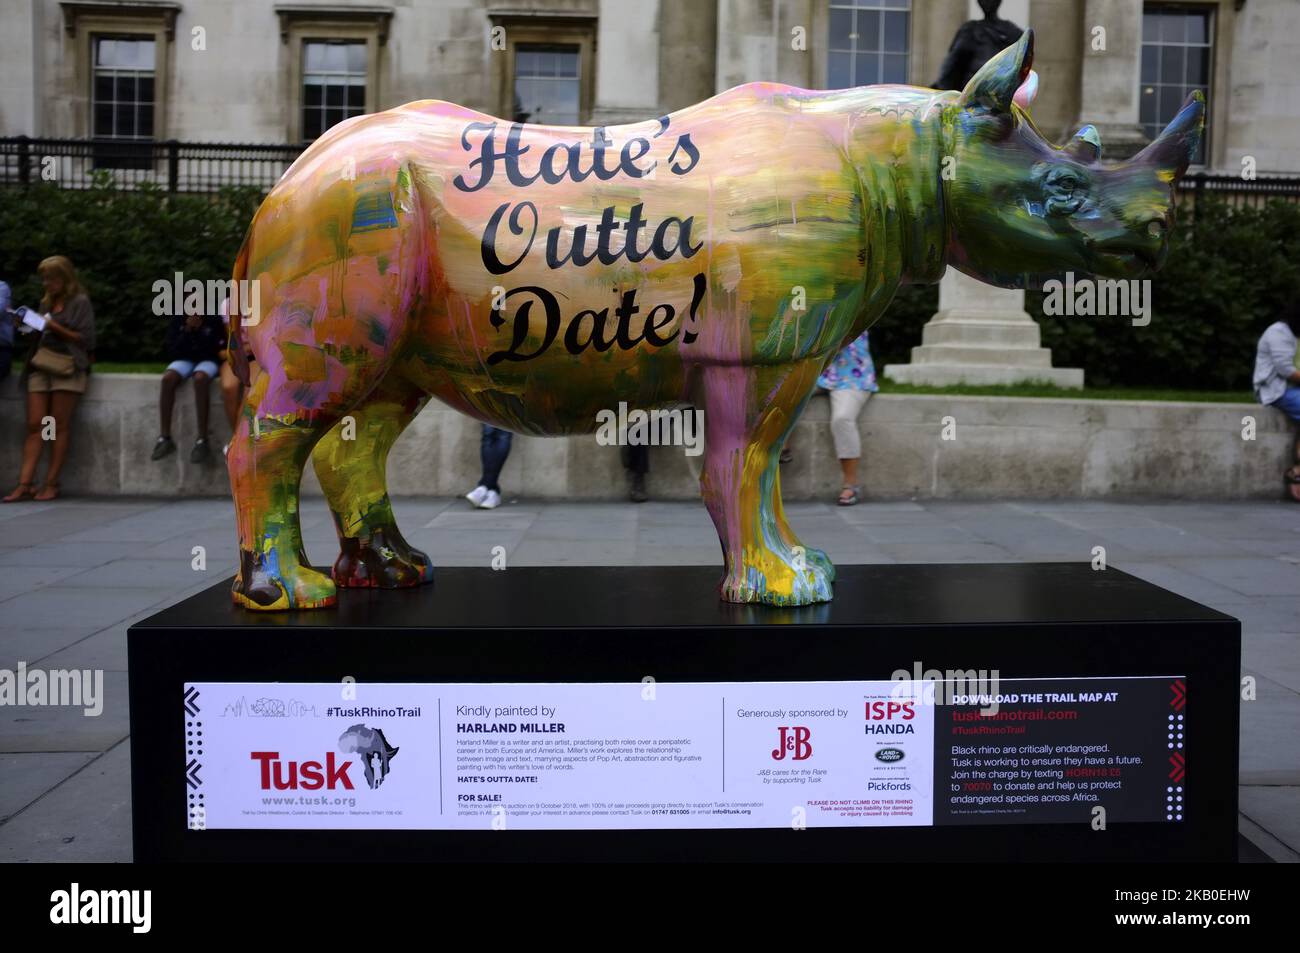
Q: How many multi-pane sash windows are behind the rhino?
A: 5